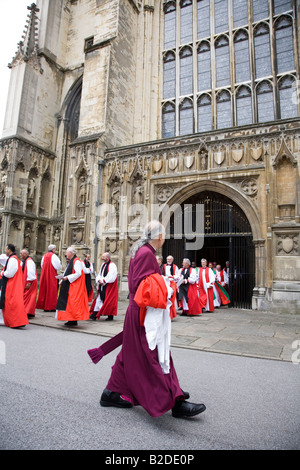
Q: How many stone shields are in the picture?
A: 9